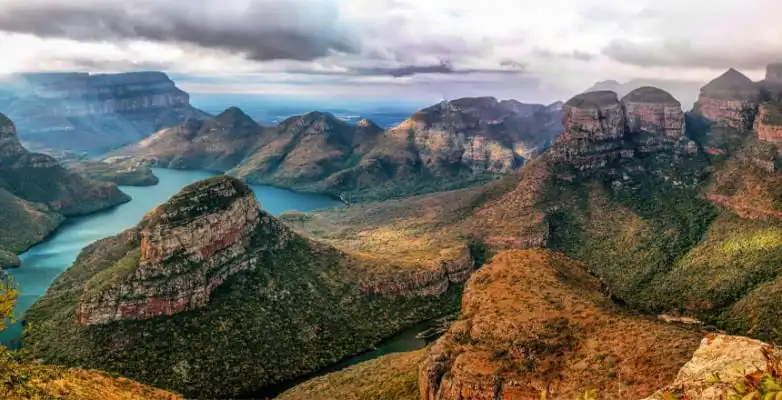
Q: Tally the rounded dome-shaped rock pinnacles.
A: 3